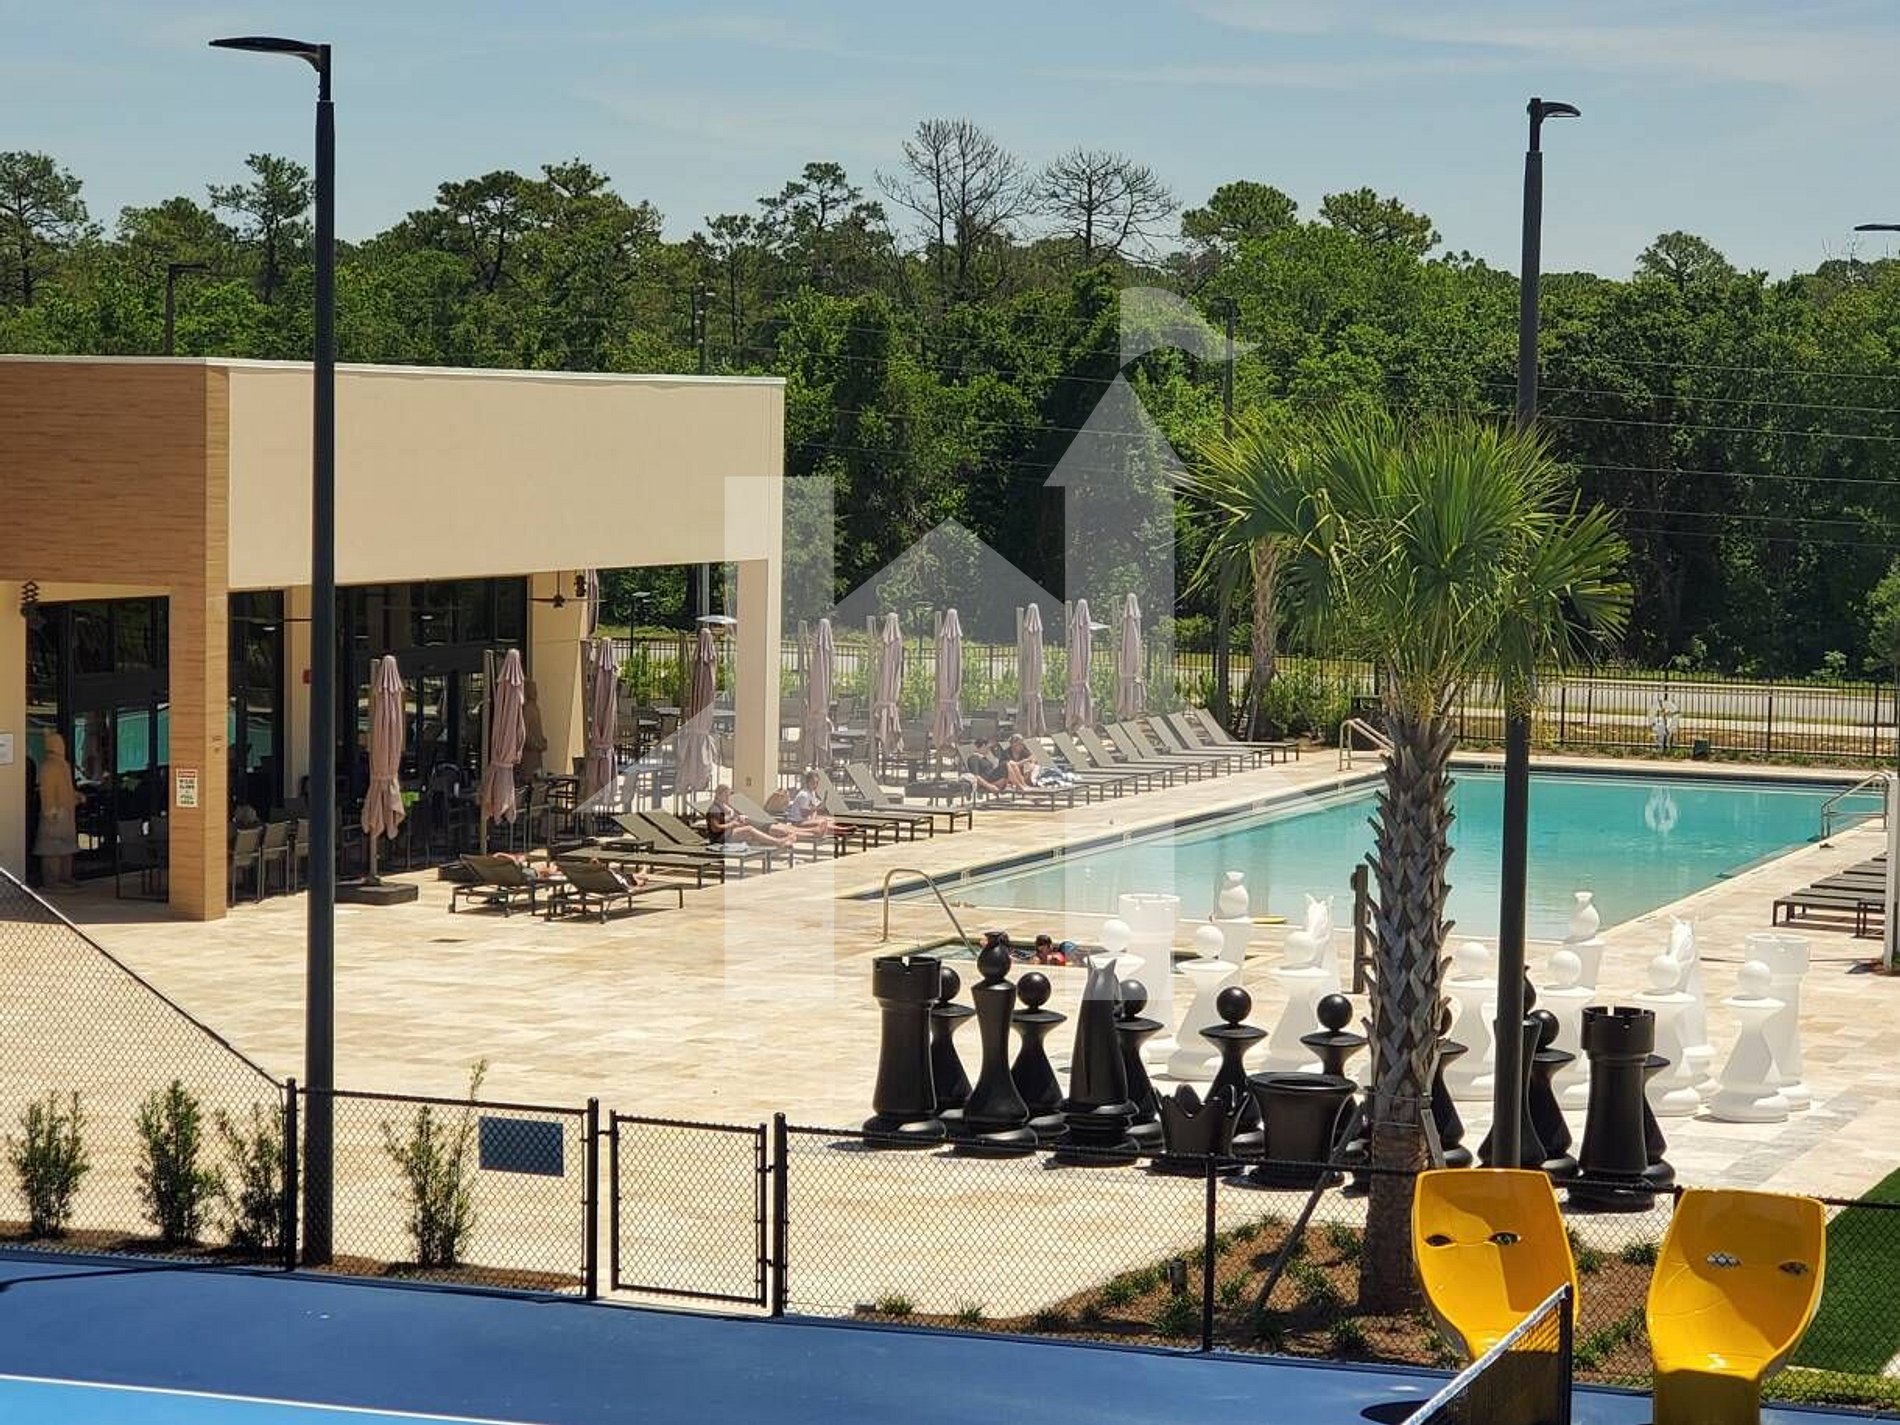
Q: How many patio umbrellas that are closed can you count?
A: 10